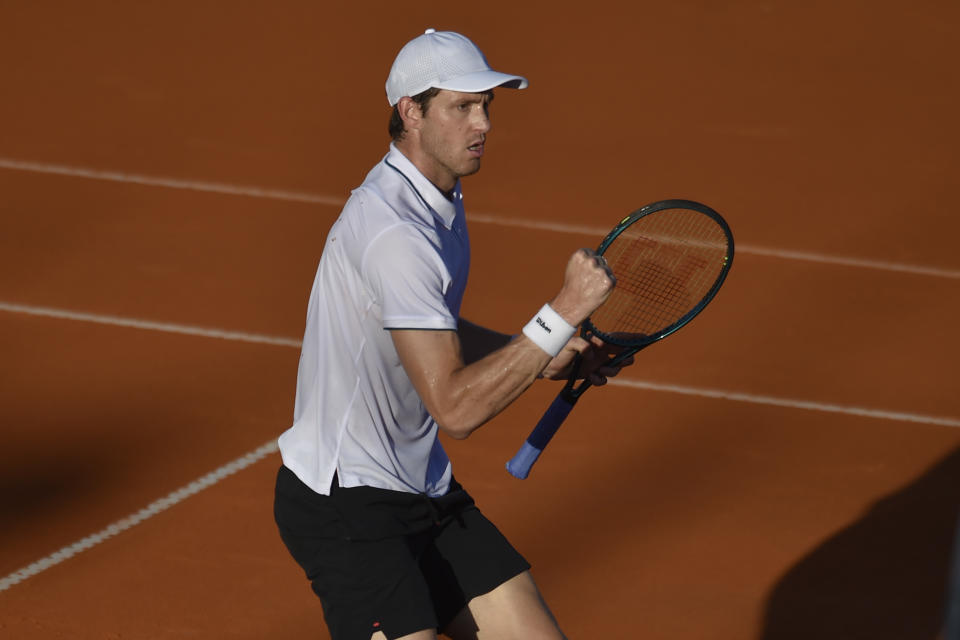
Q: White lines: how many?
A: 3